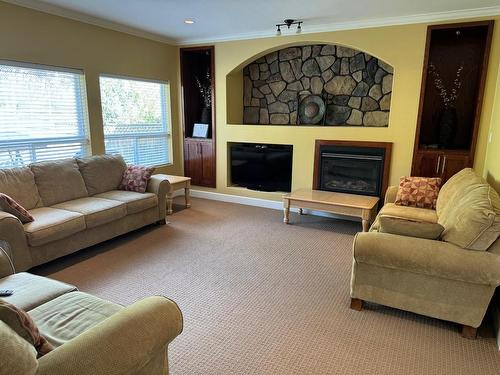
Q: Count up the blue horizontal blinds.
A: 2